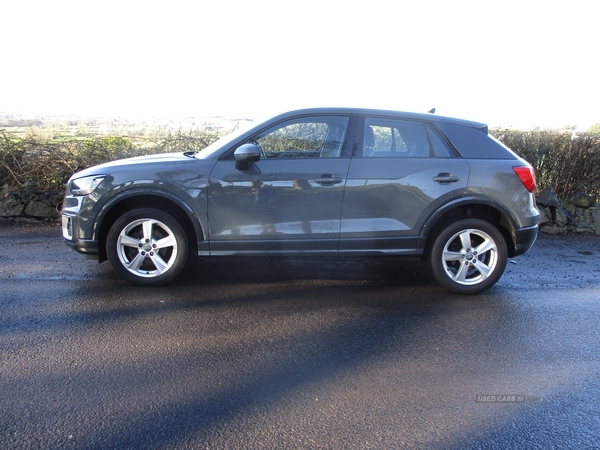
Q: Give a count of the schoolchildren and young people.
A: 0